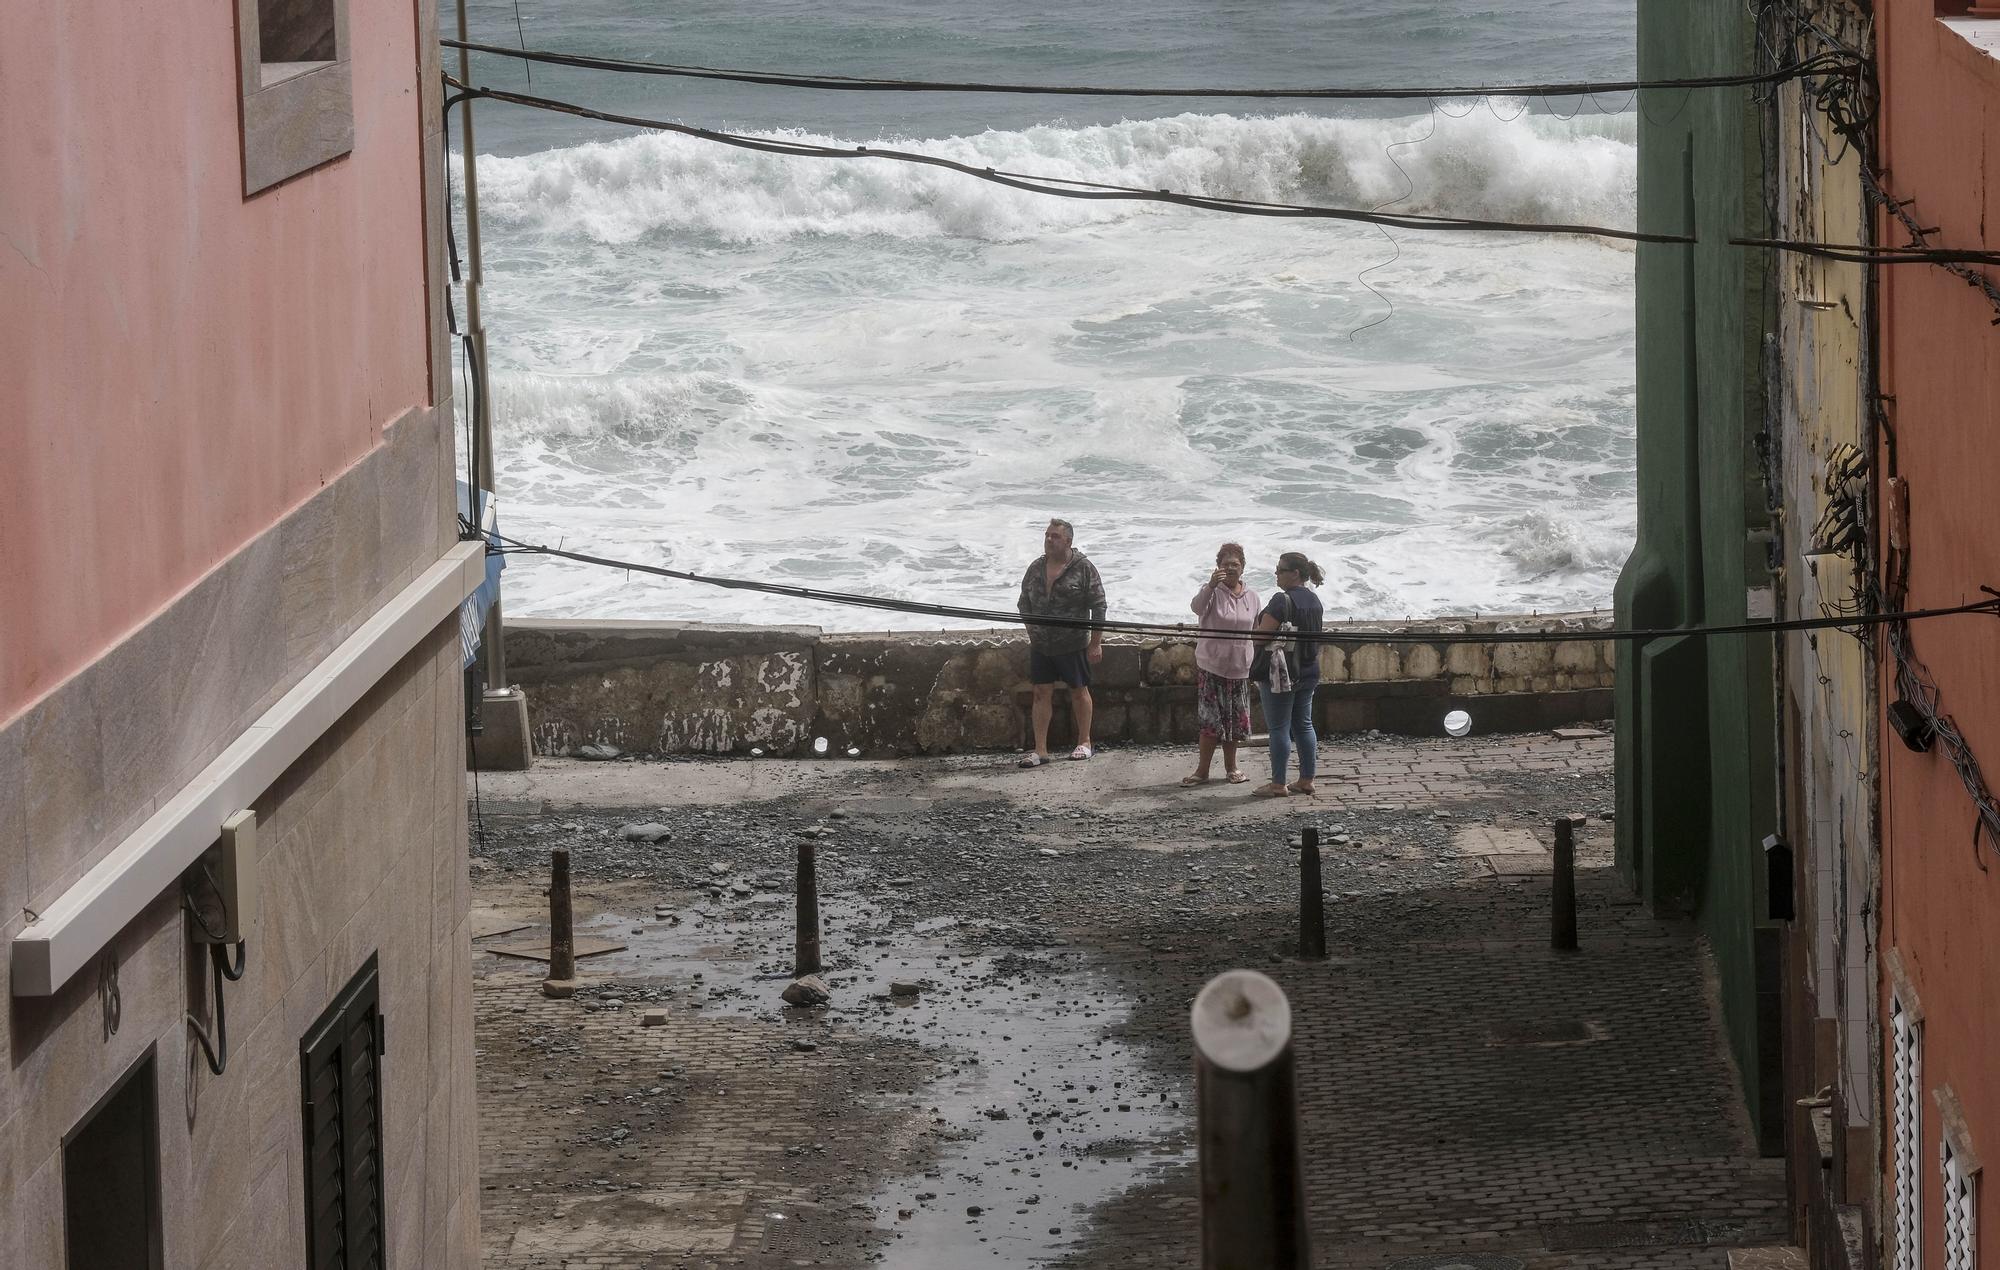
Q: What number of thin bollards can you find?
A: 4